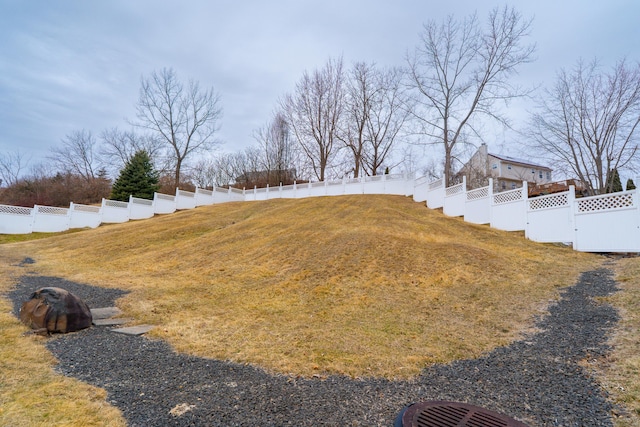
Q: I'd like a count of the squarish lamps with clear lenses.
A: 0